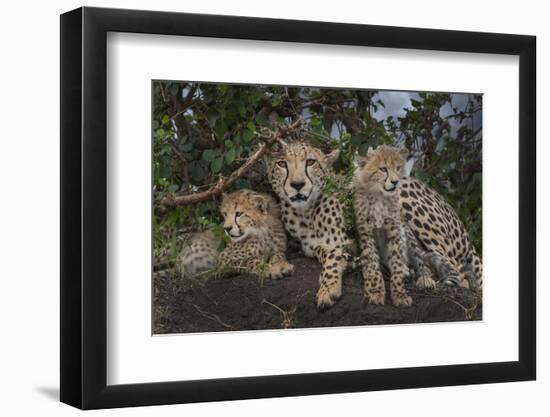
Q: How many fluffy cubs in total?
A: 2